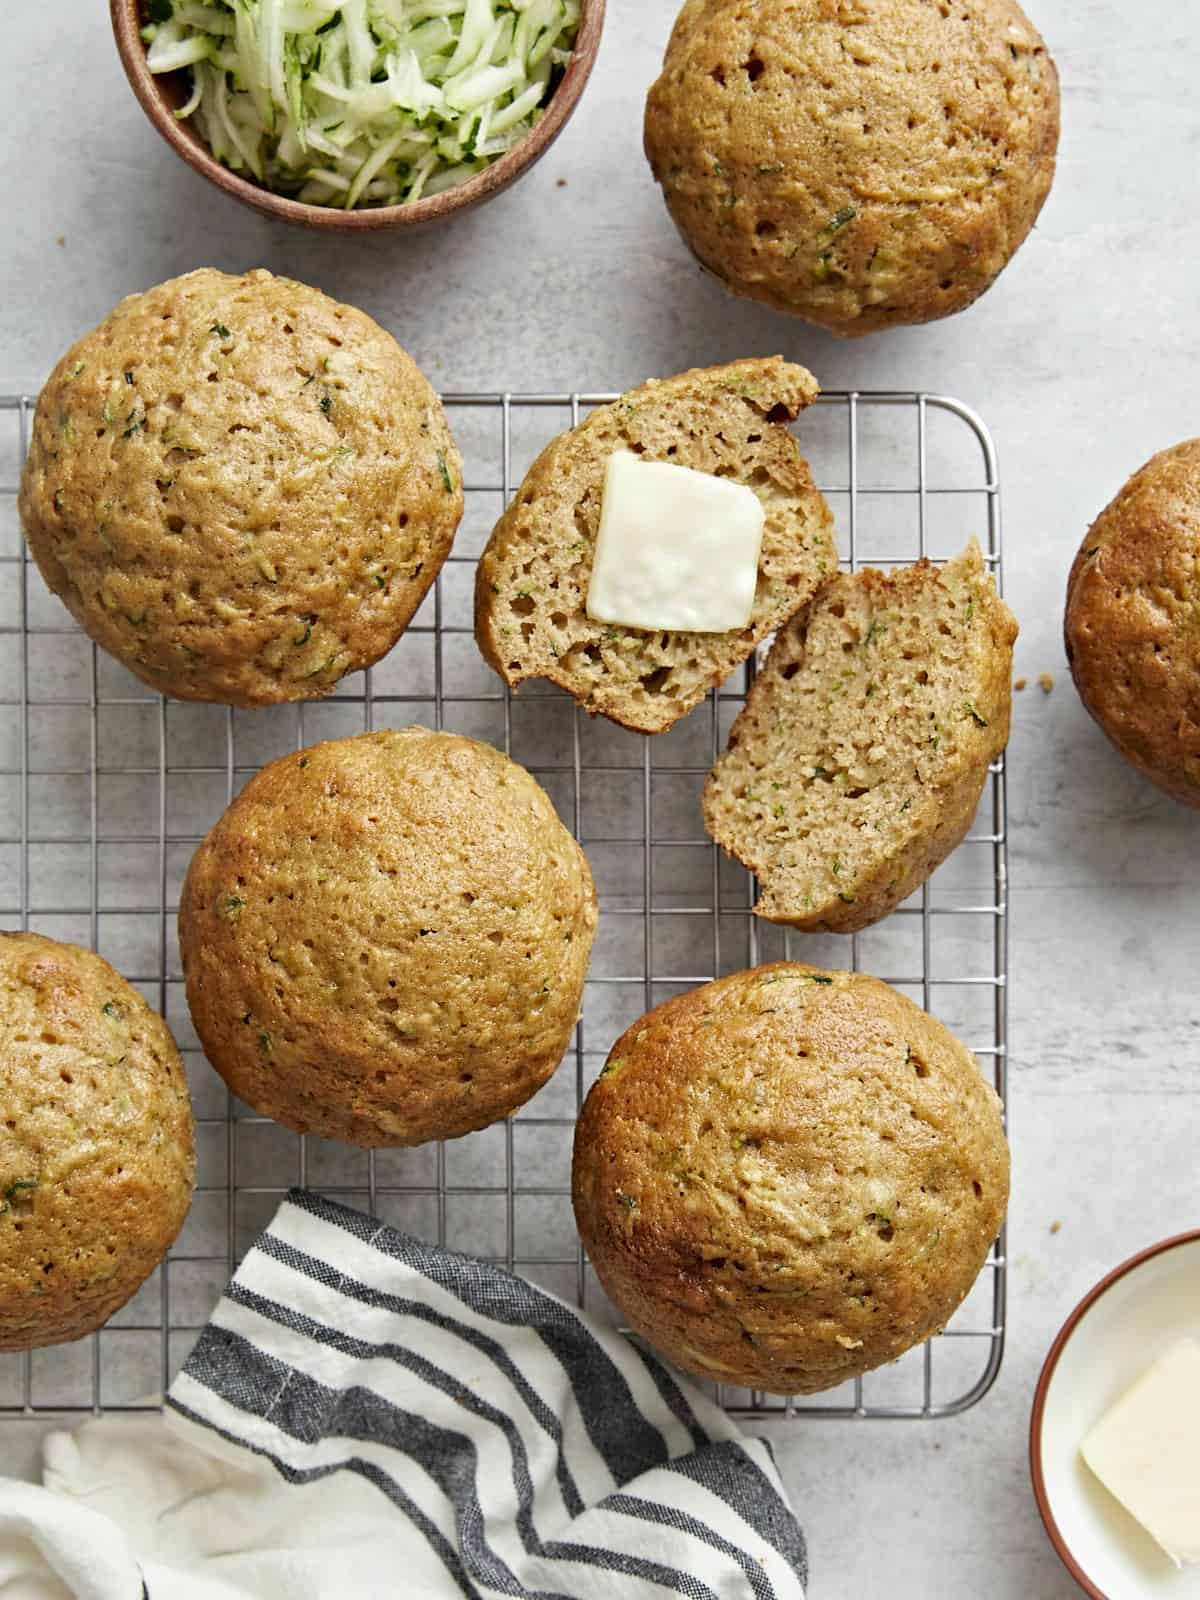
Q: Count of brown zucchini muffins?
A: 7